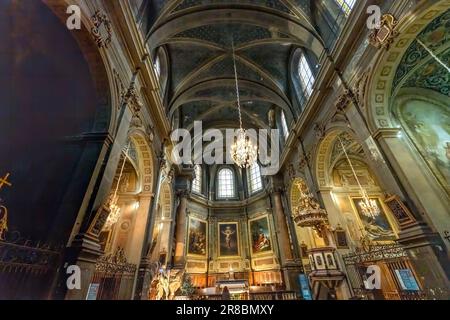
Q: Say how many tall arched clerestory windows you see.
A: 7